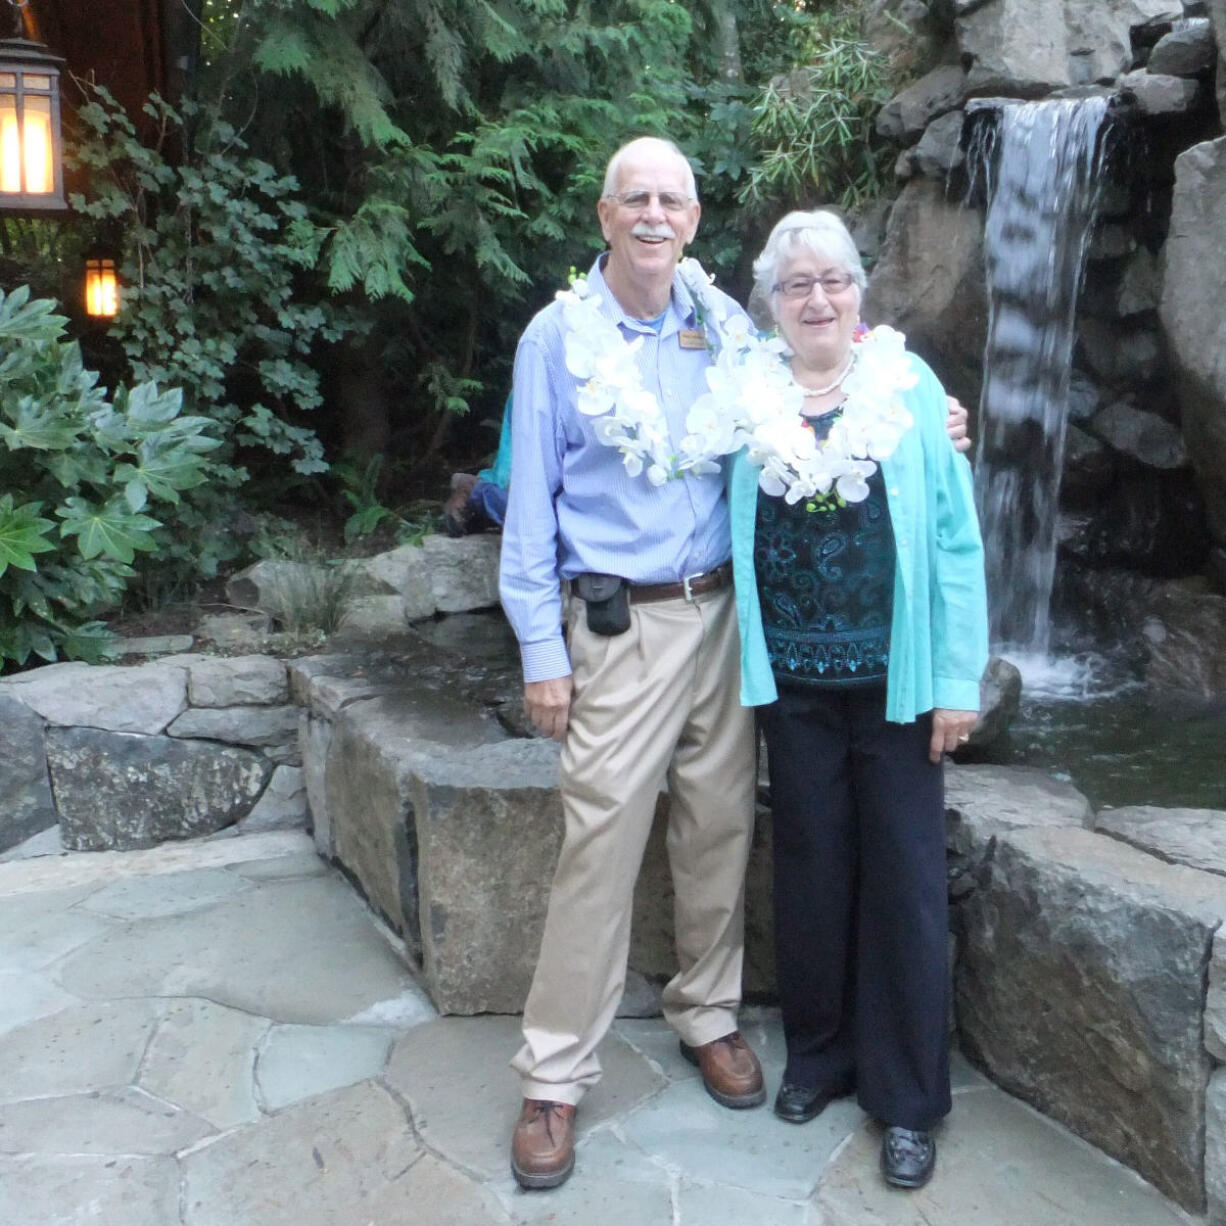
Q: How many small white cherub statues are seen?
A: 0